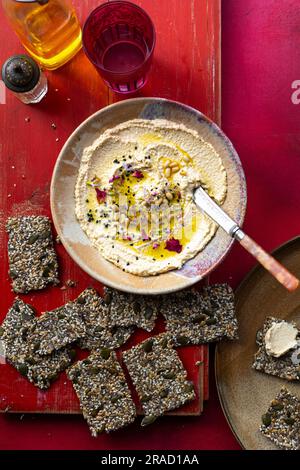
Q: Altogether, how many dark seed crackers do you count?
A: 10